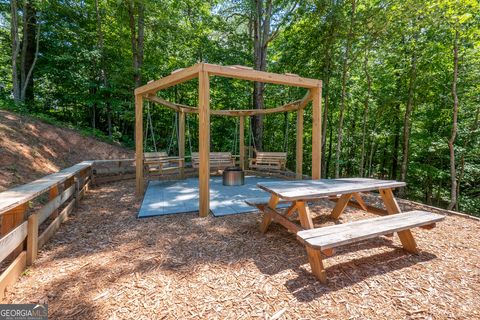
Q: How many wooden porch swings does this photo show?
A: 3